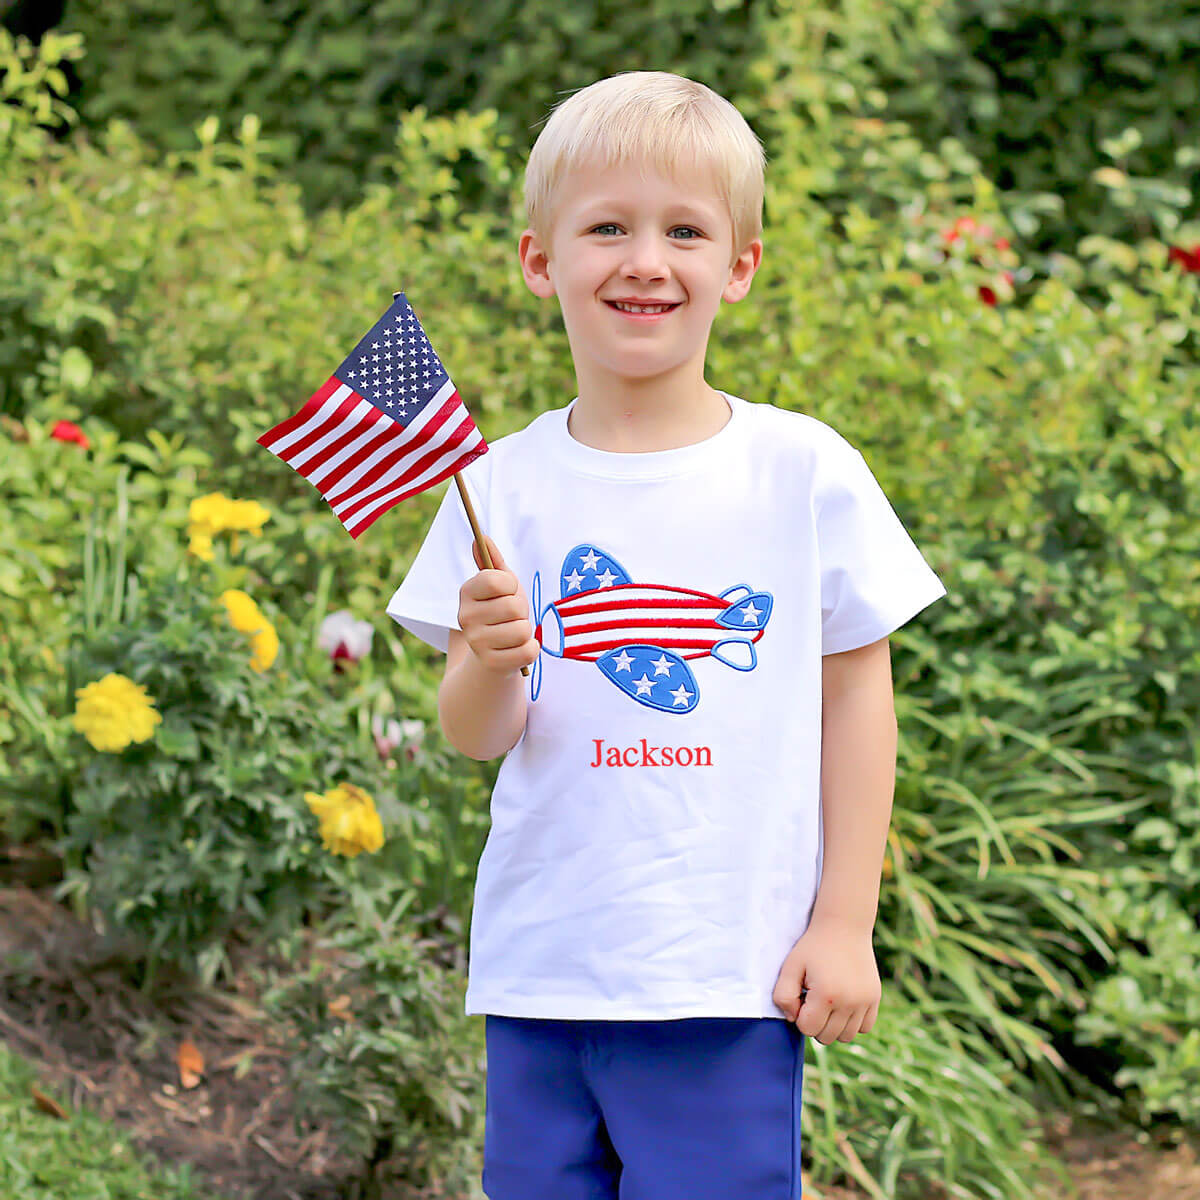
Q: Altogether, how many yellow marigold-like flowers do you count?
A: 4